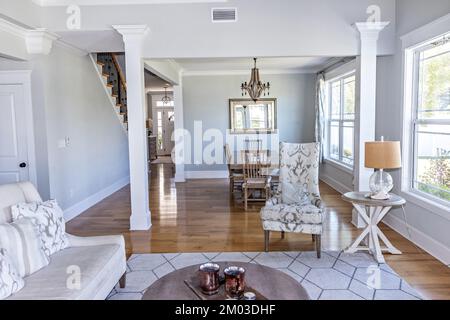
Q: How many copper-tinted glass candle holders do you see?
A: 2